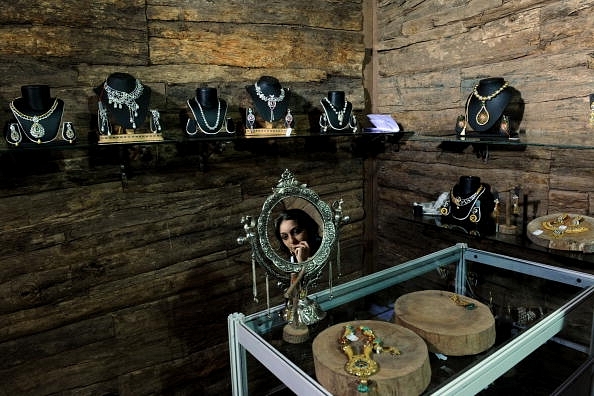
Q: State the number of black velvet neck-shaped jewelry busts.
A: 7